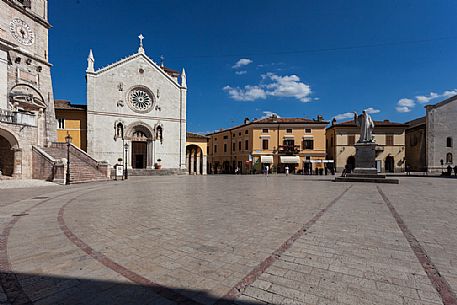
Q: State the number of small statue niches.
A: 2